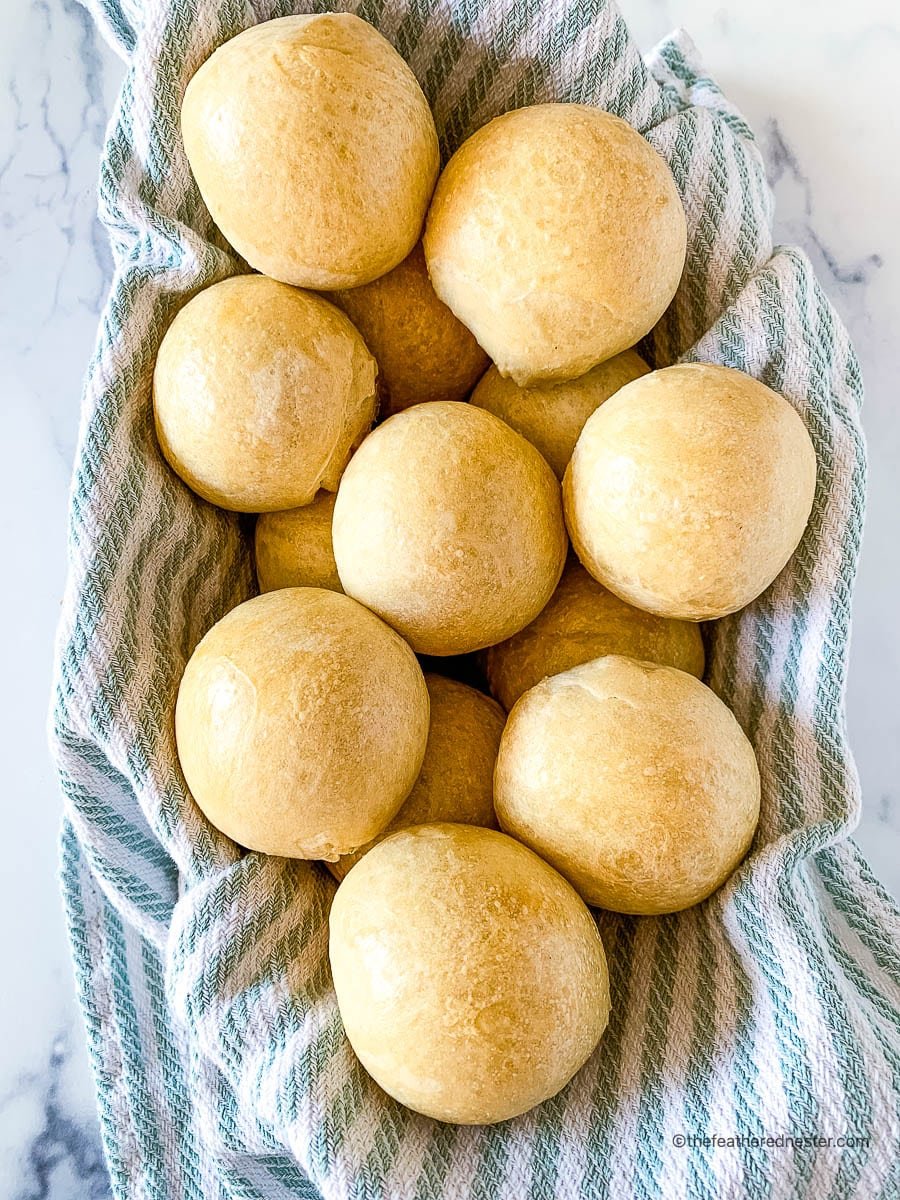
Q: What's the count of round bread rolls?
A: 13